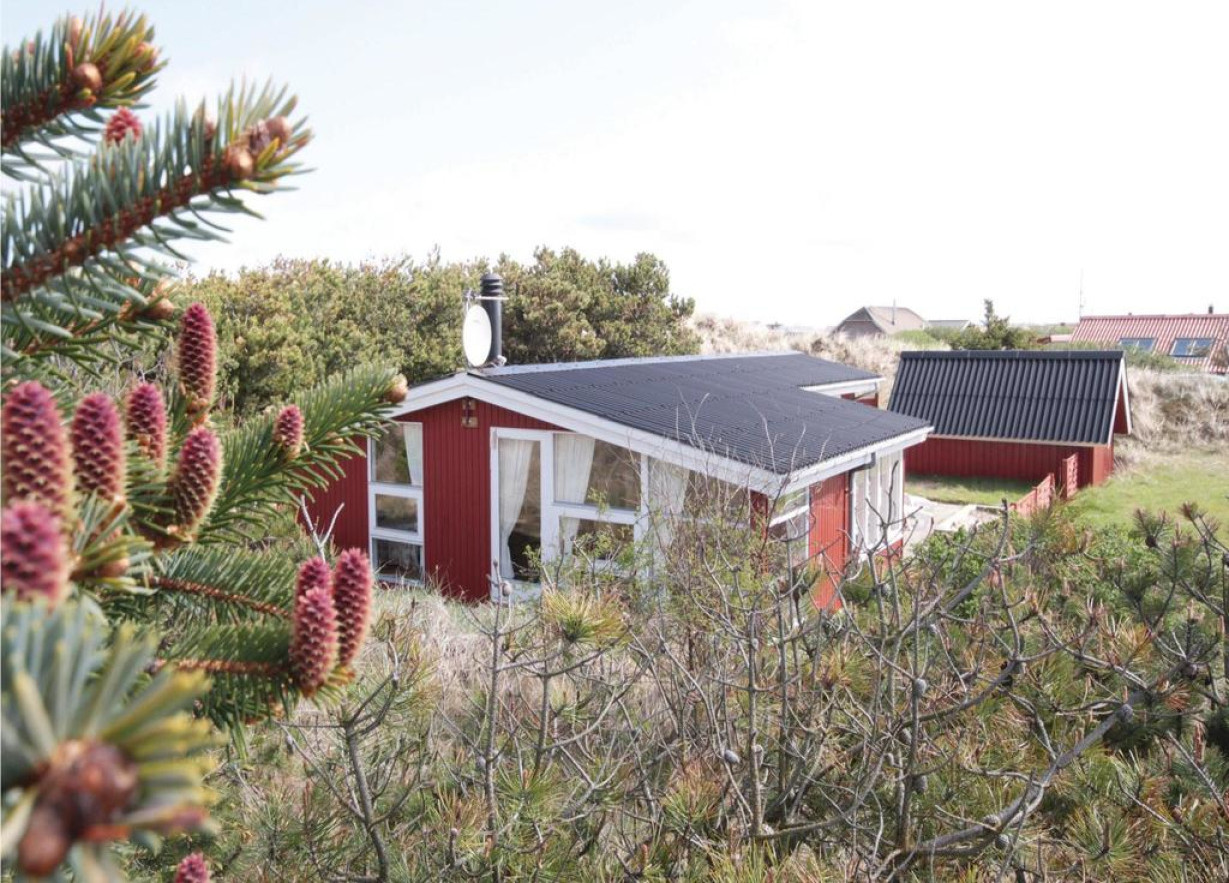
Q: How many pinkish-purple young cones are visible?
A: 12